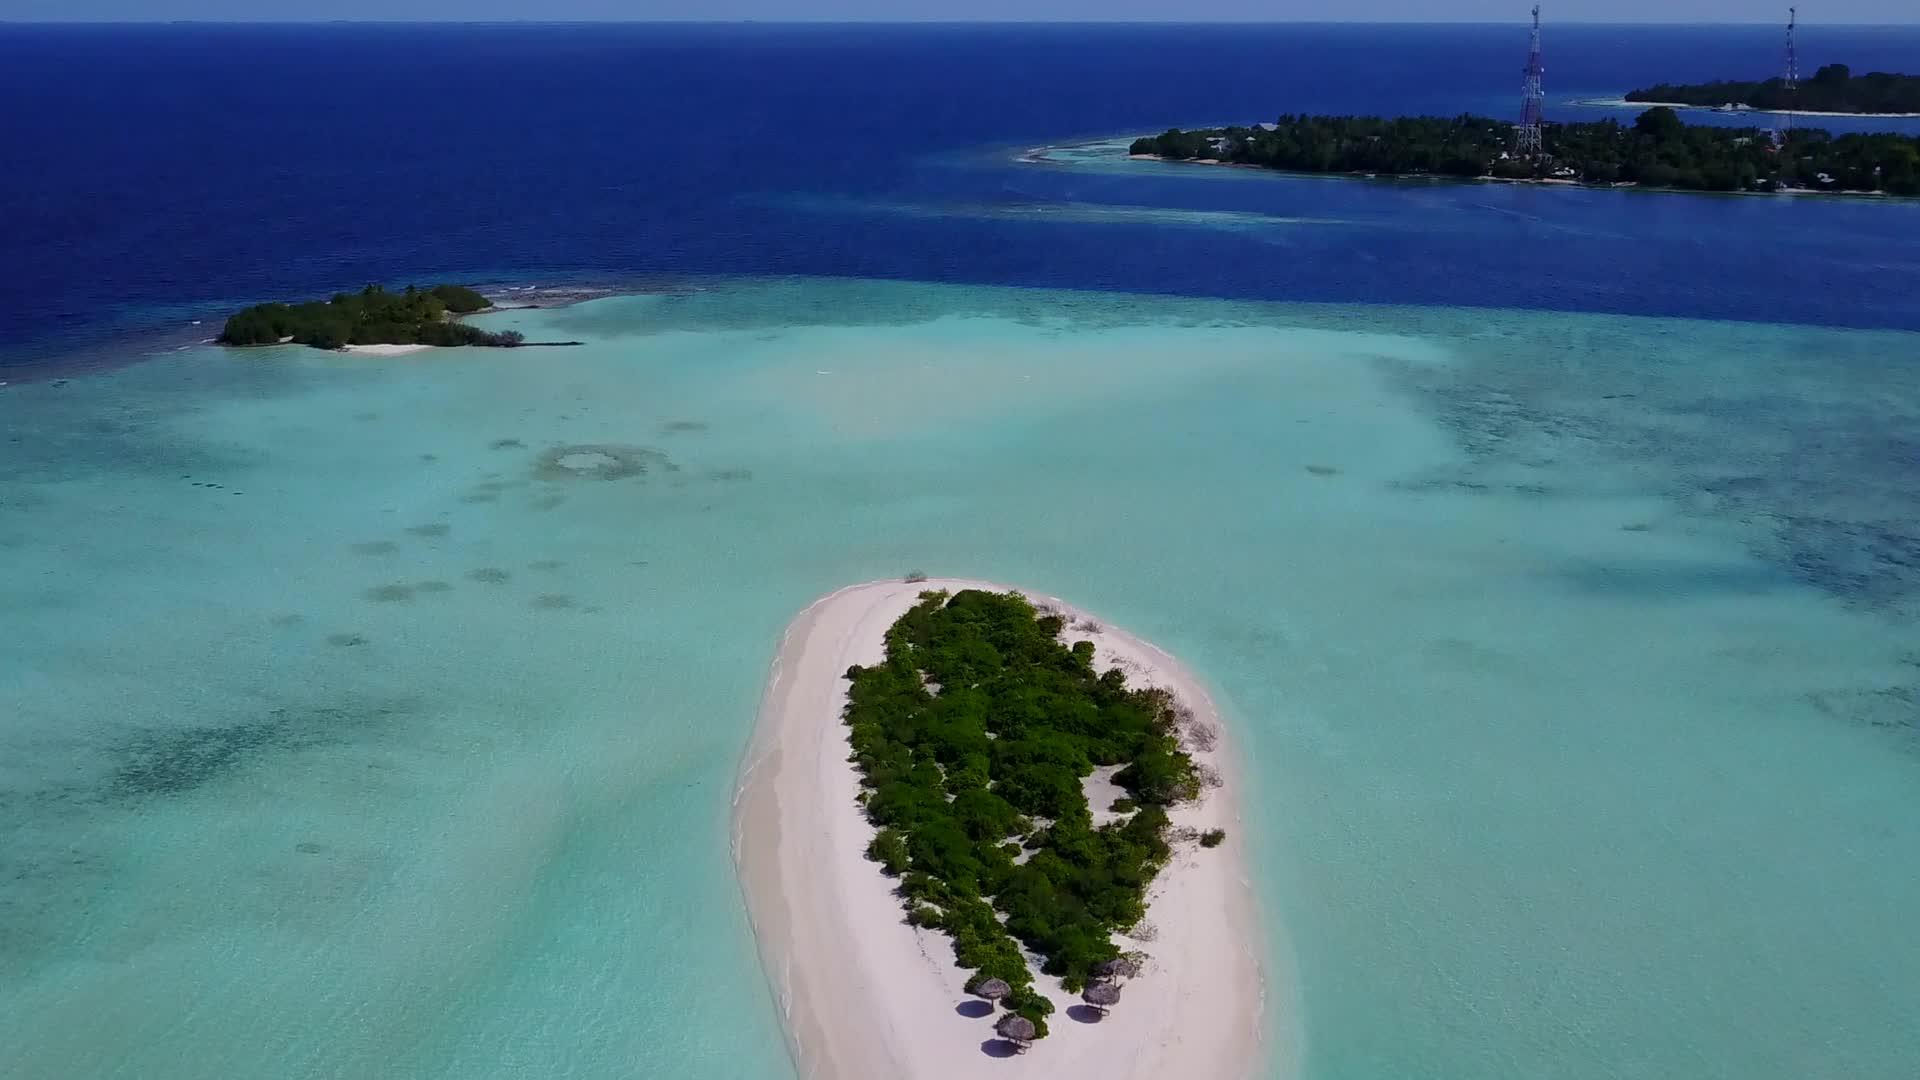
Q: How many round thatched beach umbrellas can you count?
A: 4